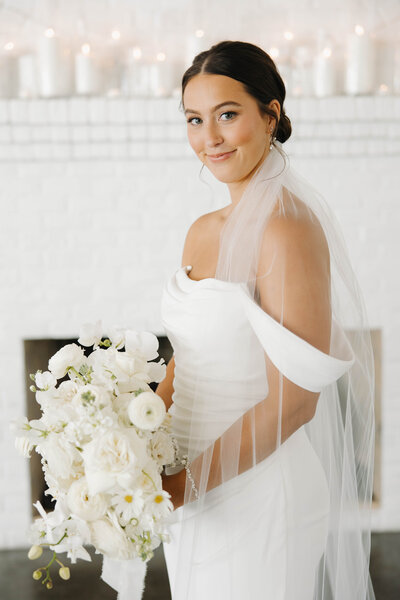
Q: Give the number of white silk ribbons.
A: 1